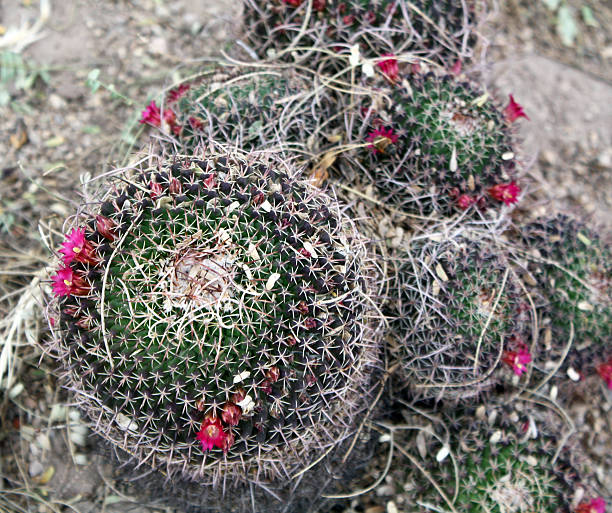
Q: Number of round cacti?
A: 7